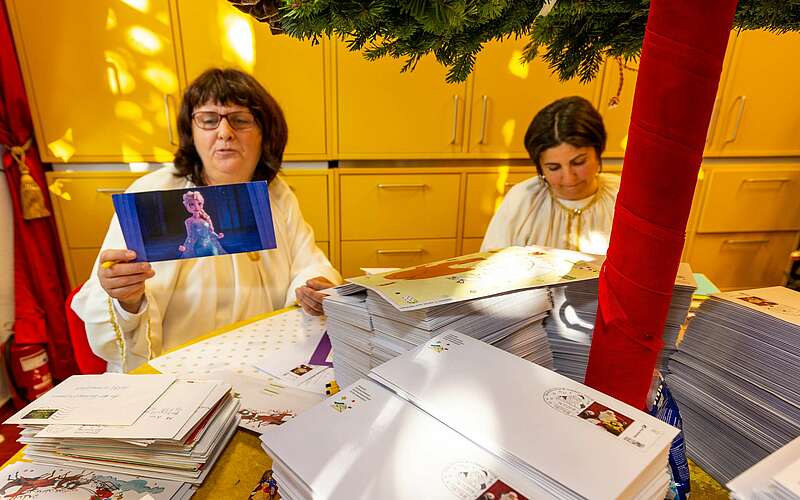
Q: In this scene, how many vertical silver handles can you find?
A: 4